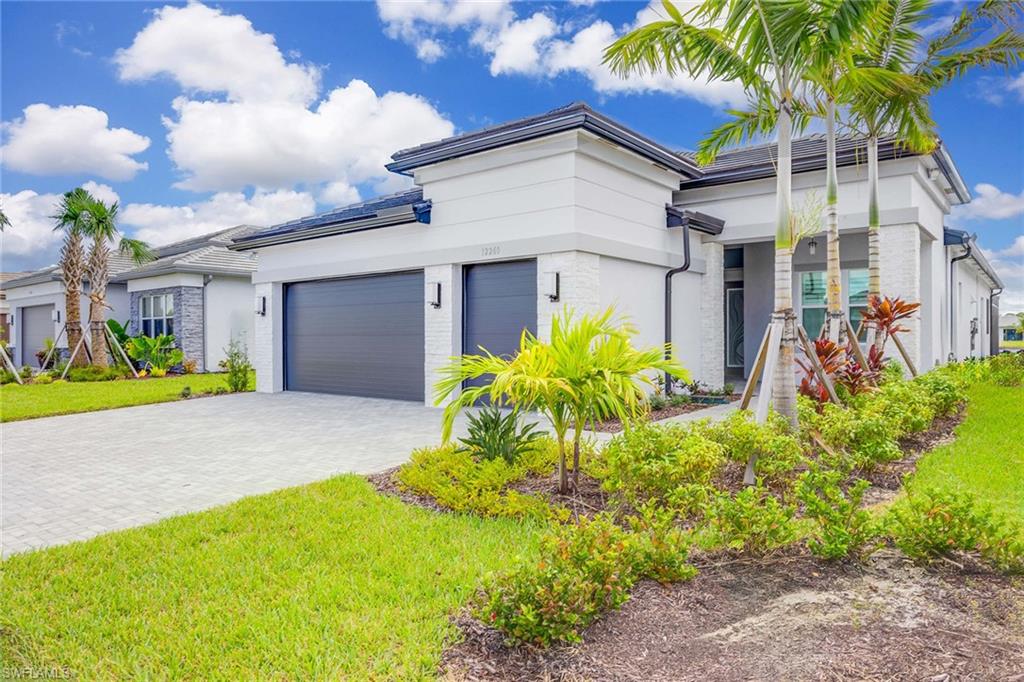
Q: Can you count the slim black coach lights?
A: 3